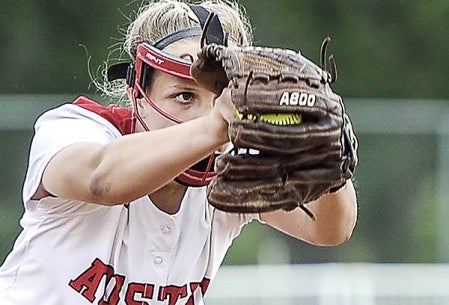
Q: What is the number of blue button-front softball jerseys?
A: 0